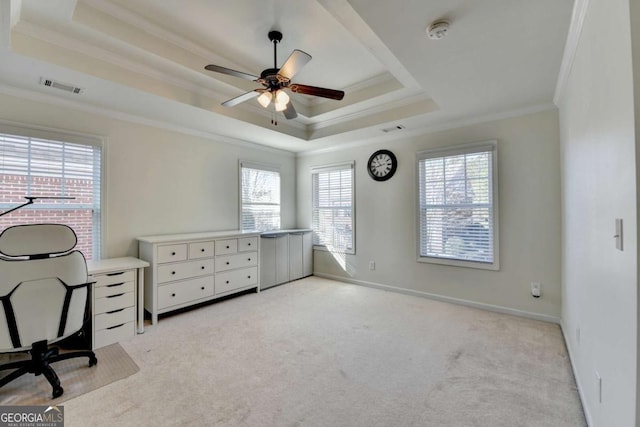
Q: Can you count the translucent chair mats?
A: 1